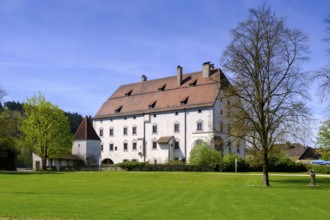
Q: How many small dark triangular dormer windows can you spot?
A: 6